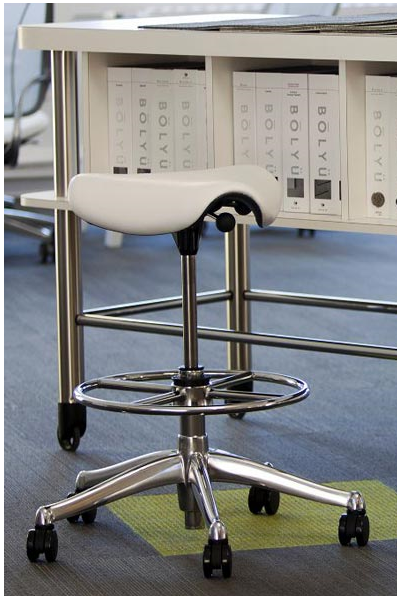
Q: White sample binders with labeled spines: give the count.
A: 9